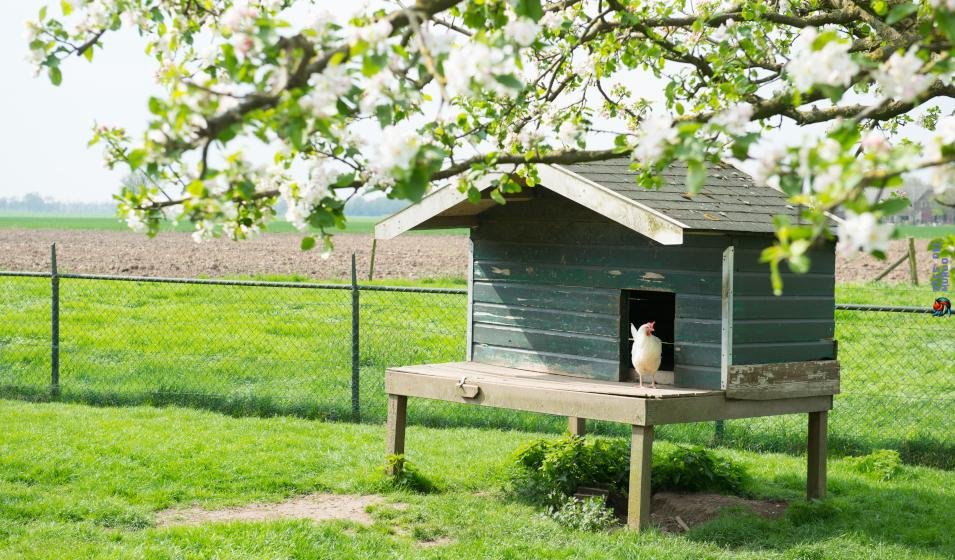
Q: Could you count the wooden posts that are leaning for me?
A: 1